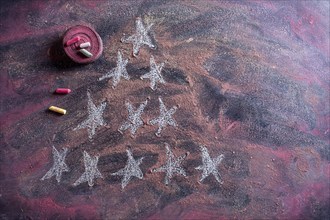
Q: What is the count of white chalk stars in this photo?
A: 11